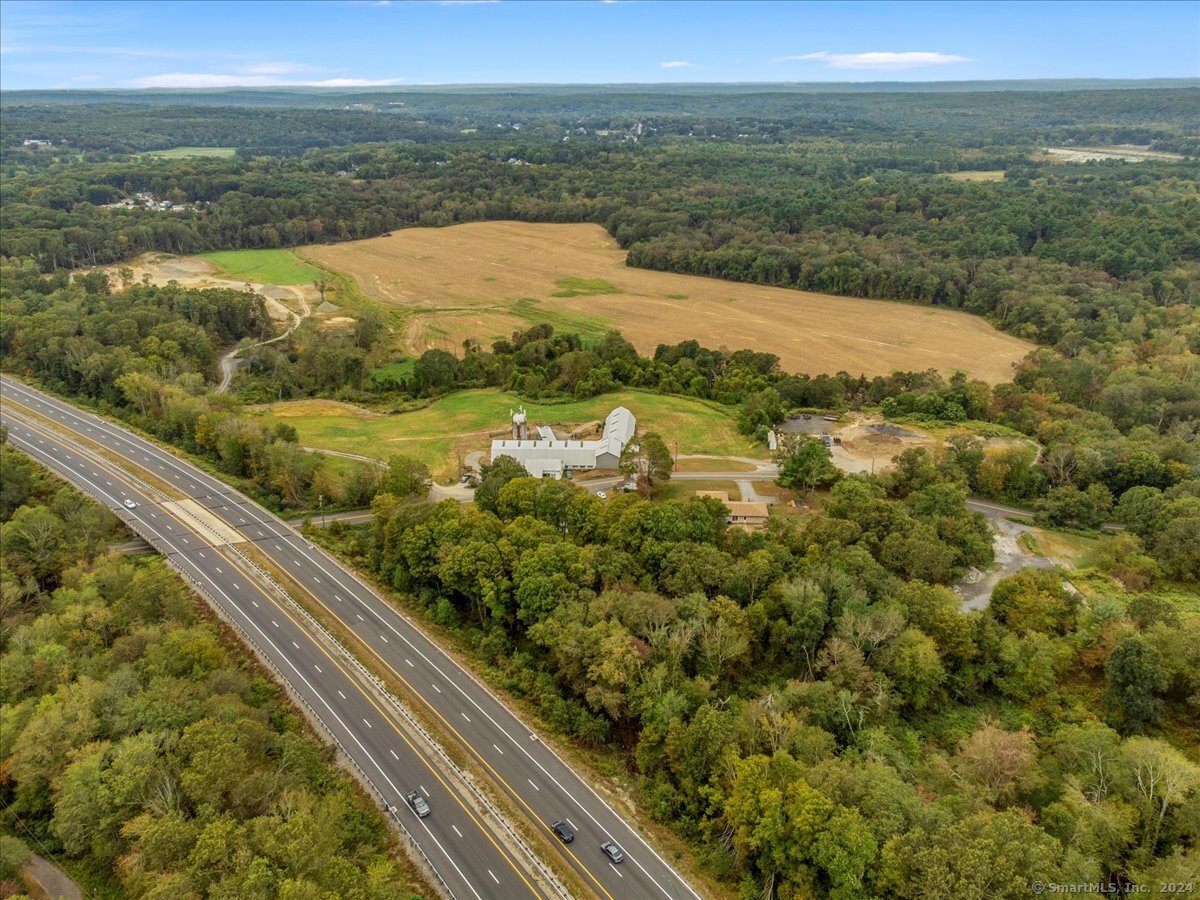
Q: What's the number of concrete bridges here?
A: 1